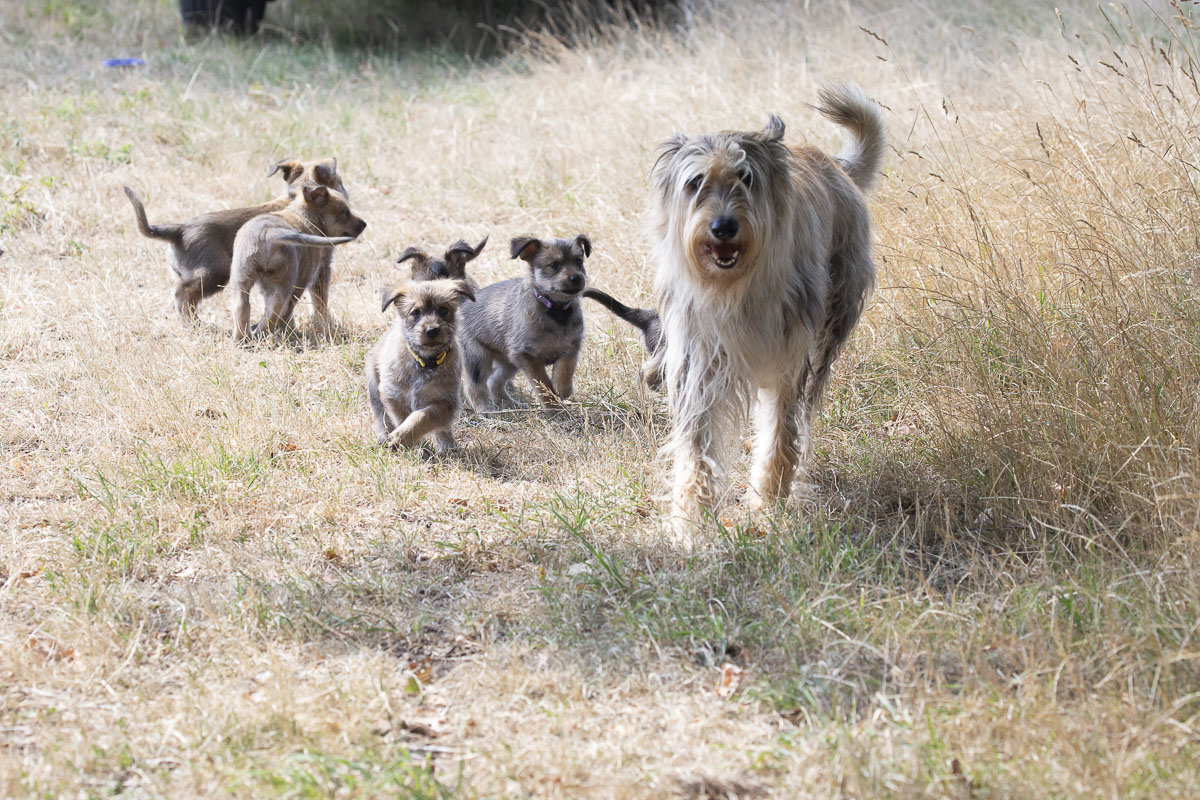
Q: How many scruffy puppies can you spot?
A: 6